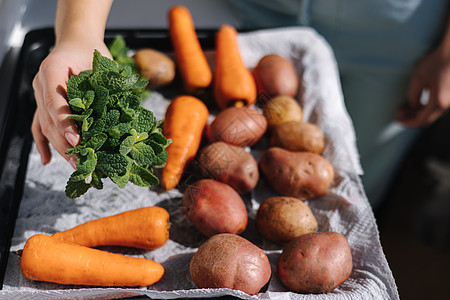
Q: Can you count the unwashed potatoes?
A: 11